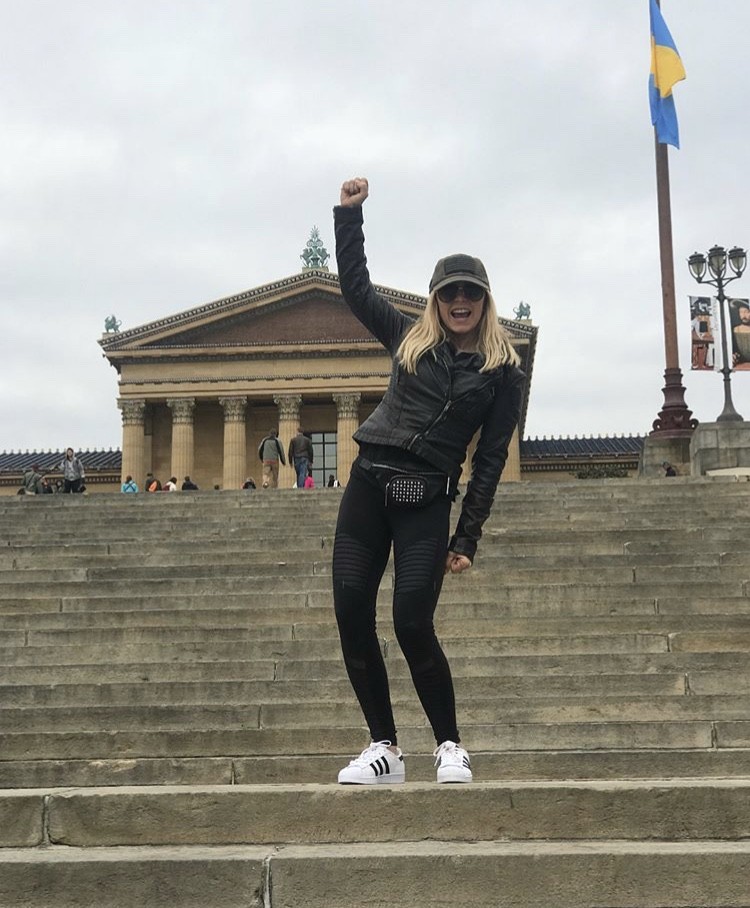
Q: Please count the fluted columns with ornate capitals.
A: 5